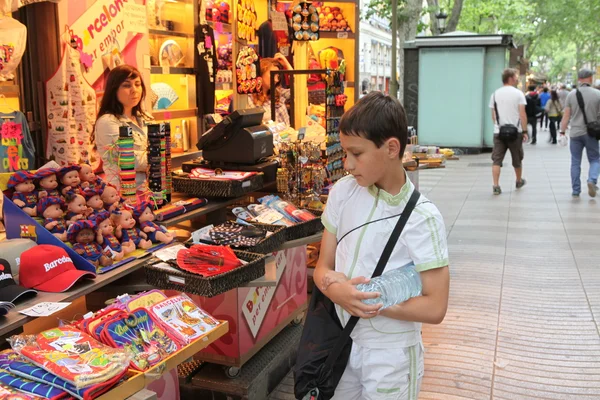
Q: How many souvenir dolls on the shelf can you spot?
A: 12